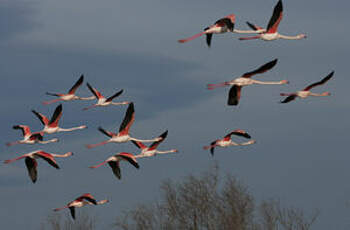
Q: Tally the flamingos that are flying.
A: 14